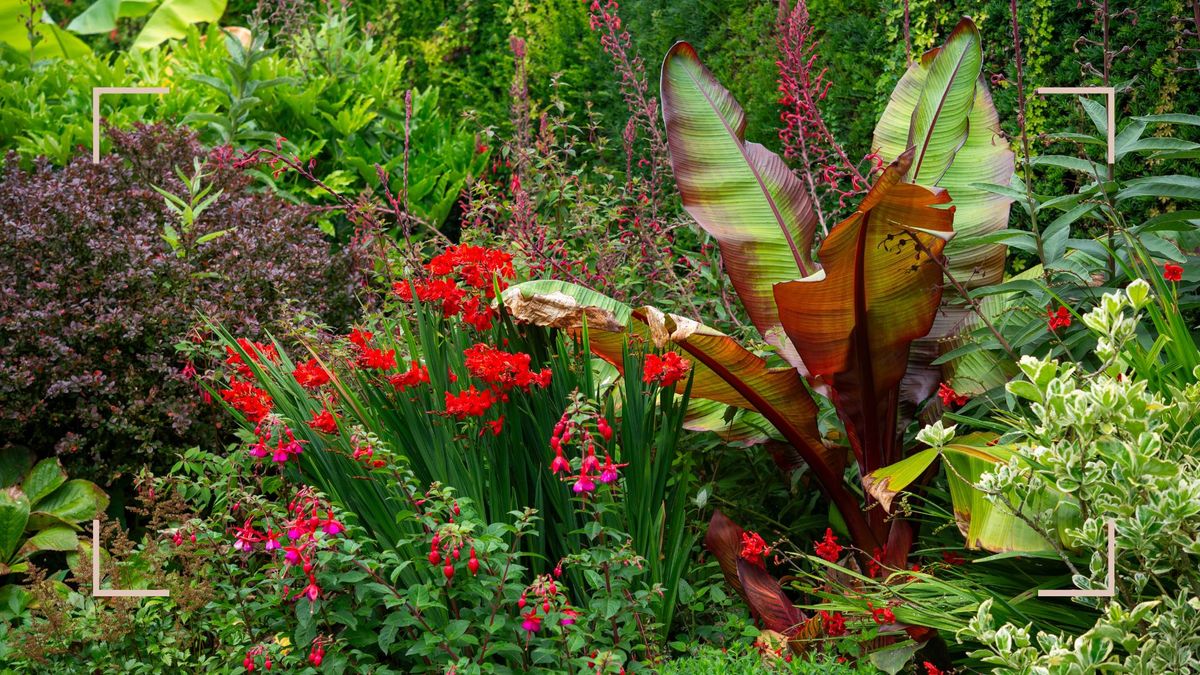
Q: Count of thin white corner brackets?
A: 4